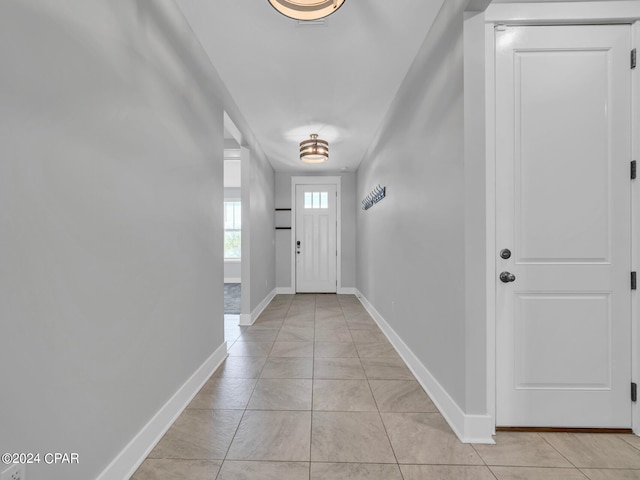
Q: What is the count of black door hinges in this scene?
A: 4